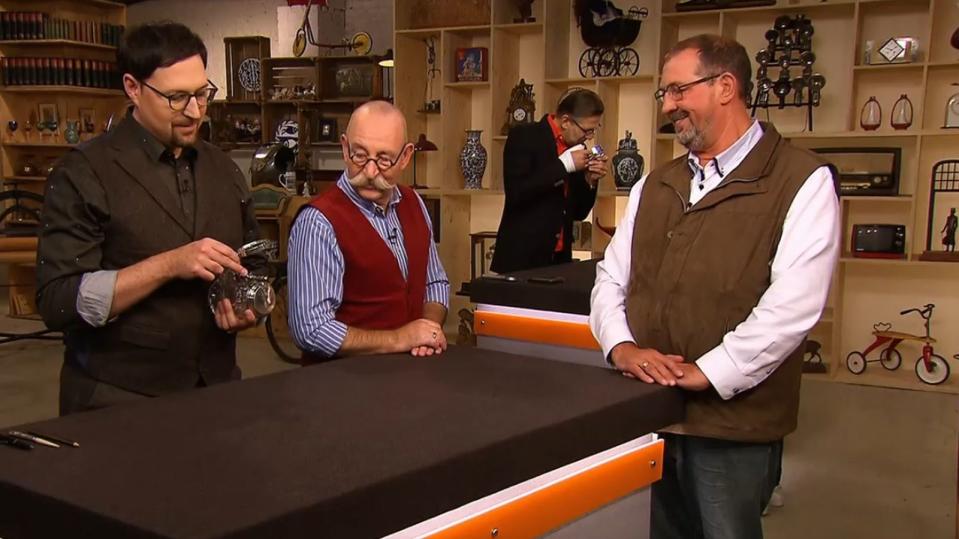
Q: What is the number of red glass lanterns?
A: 2